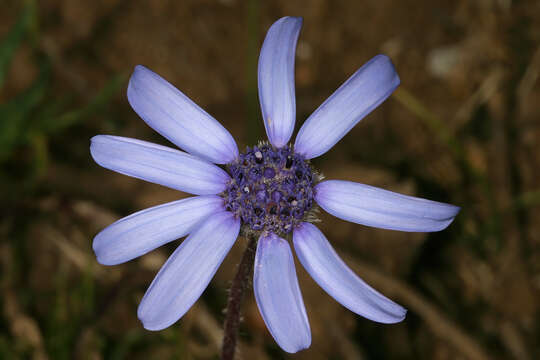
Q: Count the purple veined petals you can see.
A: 9